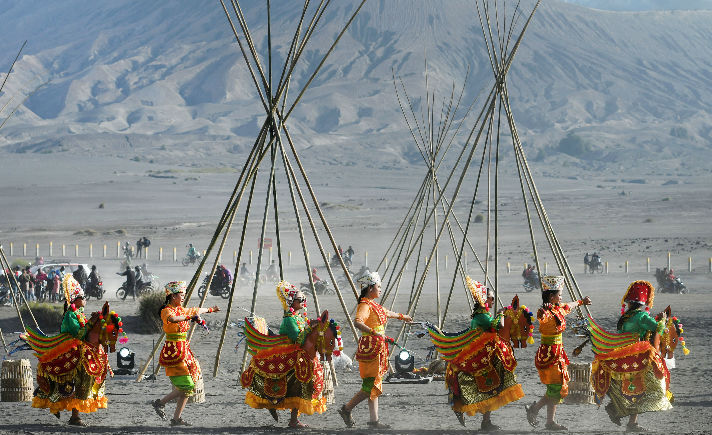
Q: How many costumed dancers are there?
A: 7